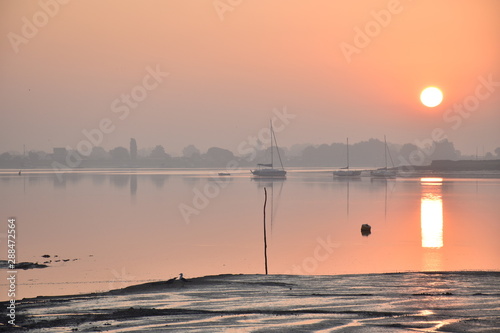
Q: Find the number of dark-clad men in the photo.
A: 0